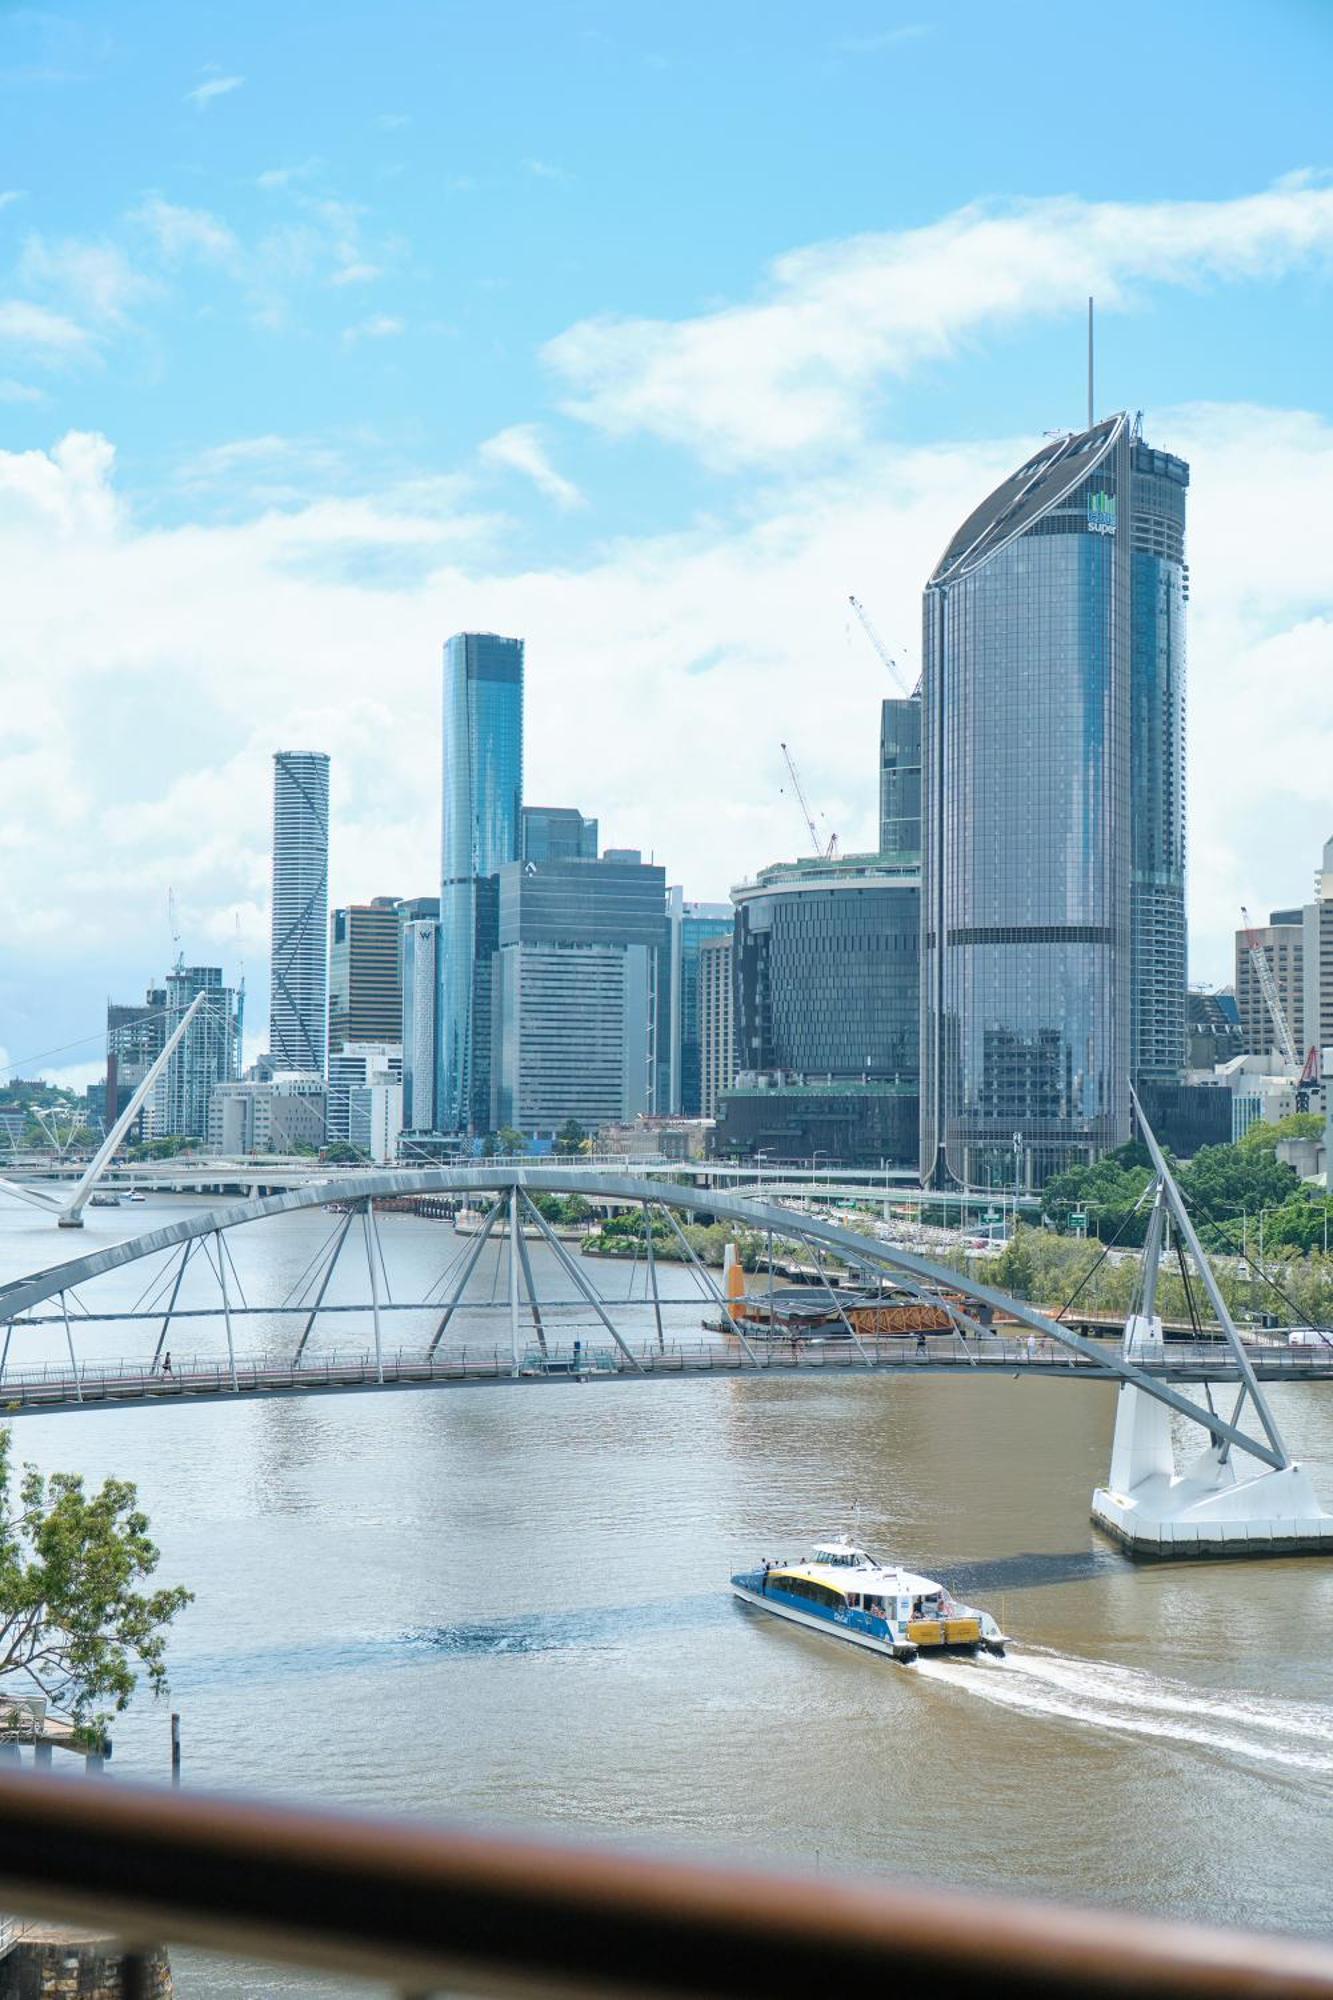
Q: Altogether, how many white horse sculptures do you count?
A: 0